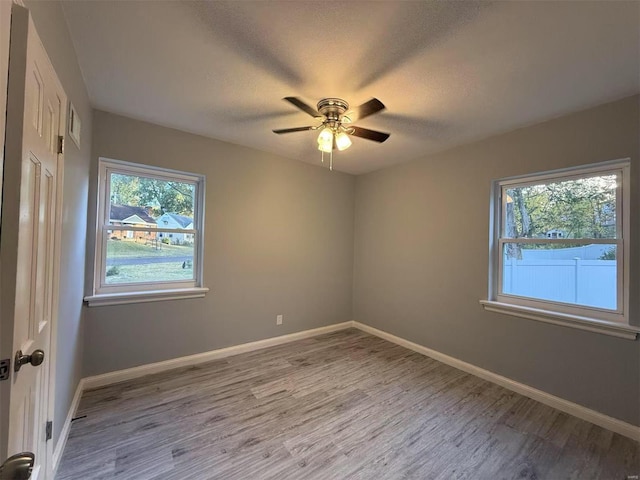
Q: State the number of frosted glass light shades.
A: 3